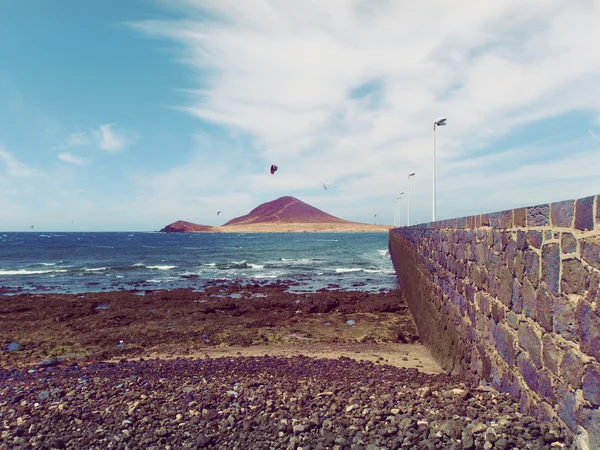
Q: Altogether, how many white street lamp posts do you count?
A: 5